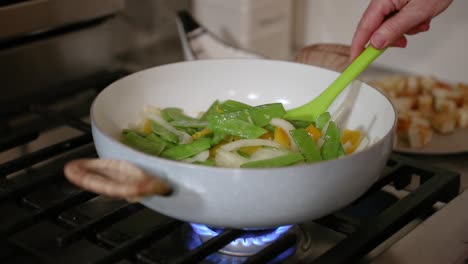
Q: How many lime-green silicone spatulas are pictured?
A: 1